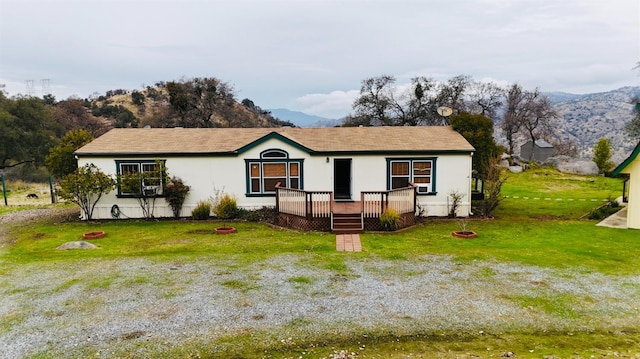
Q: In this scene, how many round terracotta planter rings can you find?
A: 3